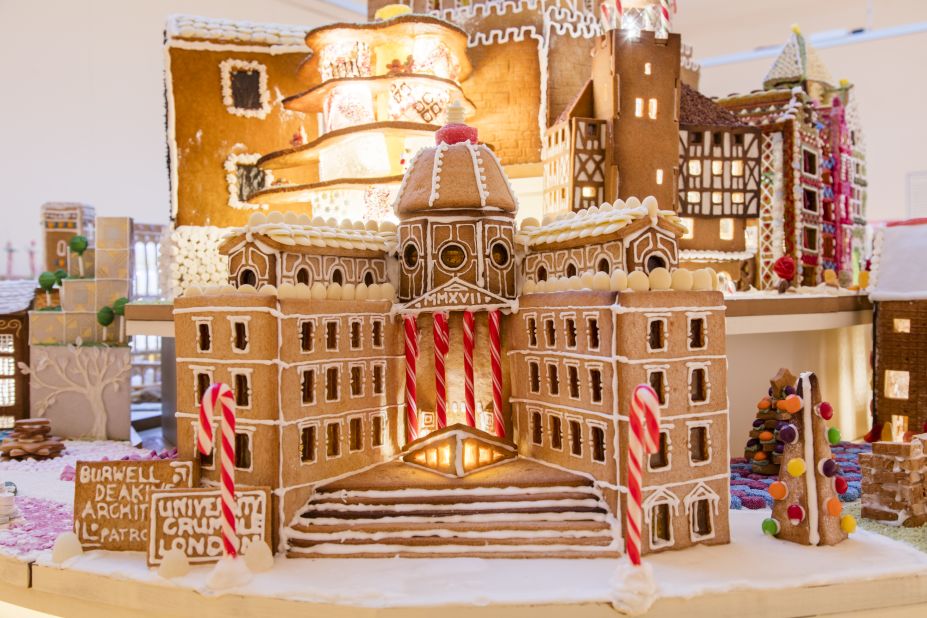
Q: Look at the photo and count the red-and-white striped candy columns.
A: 4